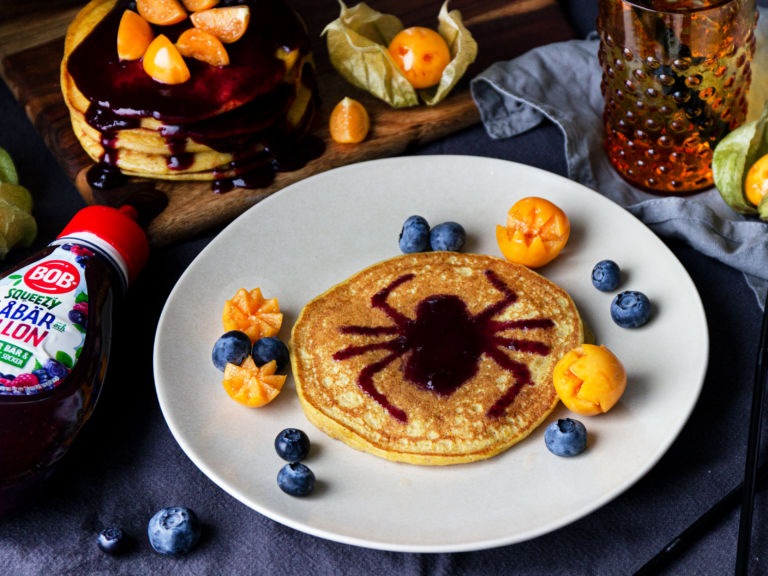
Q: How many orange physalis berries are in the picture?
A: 13